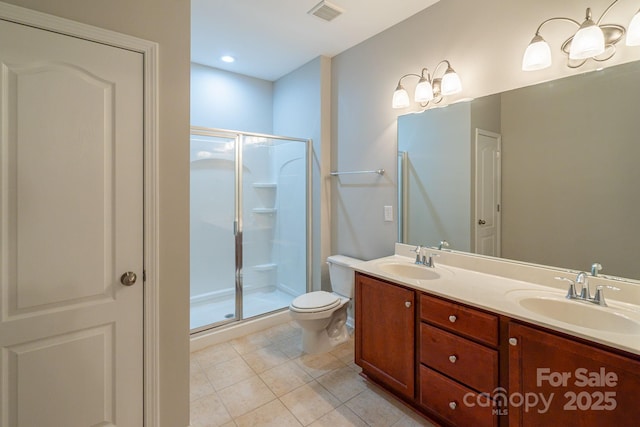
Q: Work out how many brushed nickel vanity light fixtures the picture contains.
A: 2